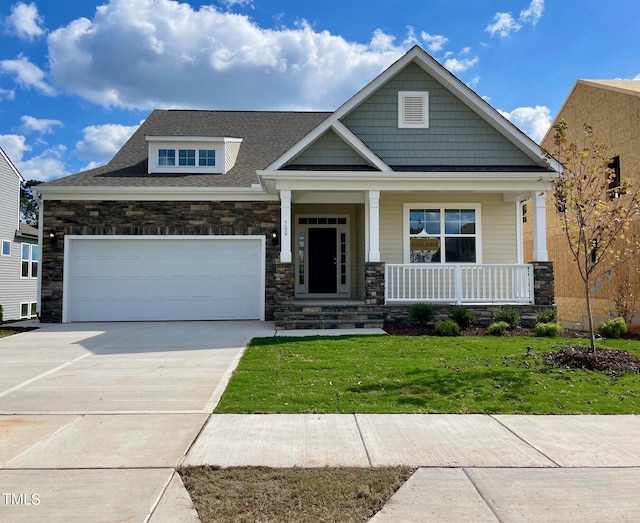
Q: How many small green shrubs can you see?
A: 8